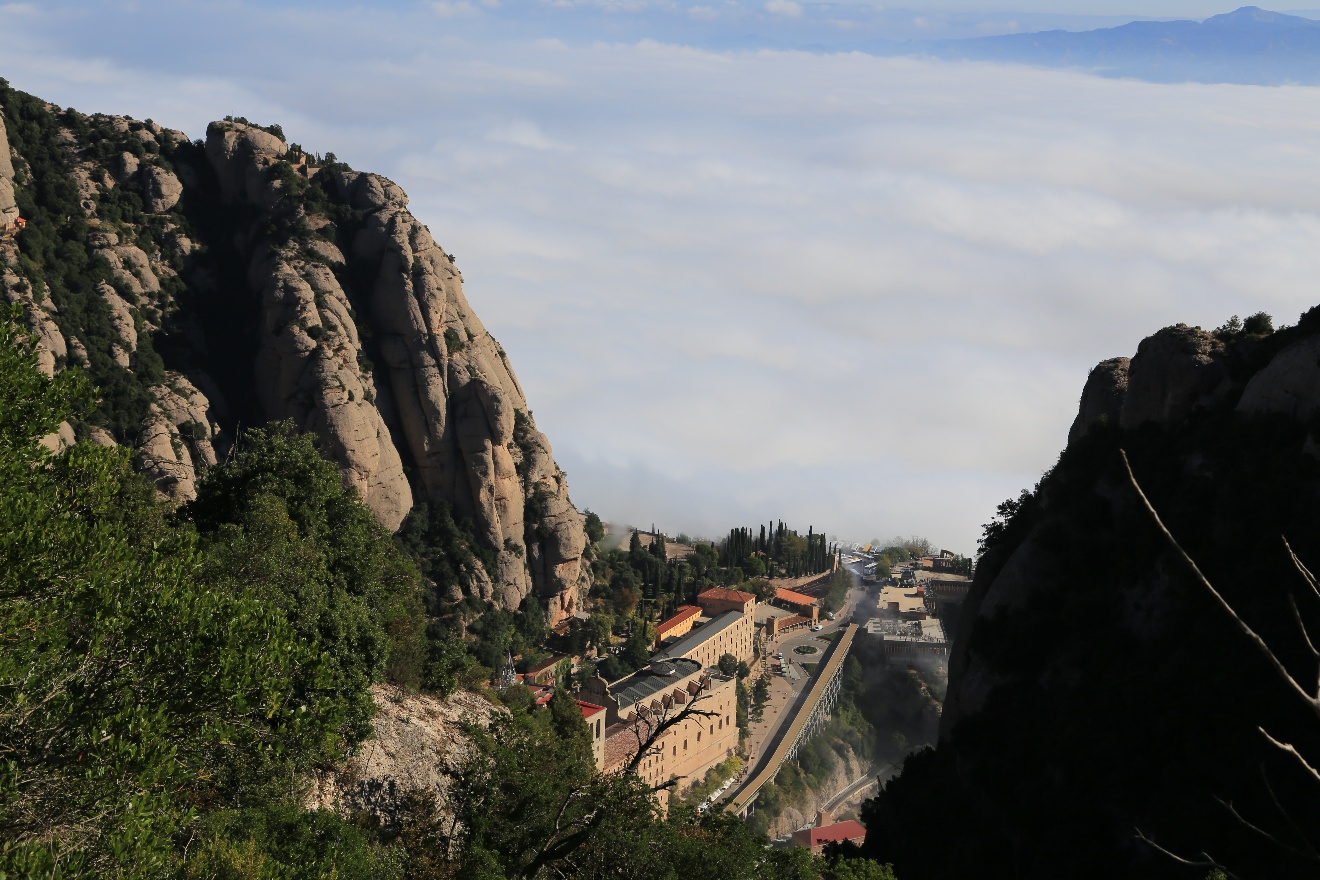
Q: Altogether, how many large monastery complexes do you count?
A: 1